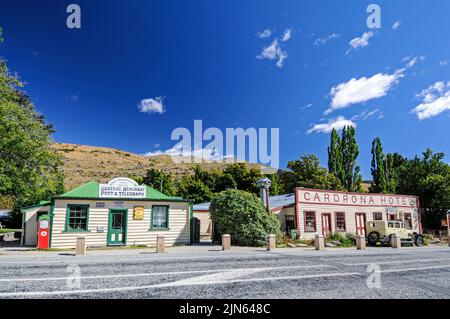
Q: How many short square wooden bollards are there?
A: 7